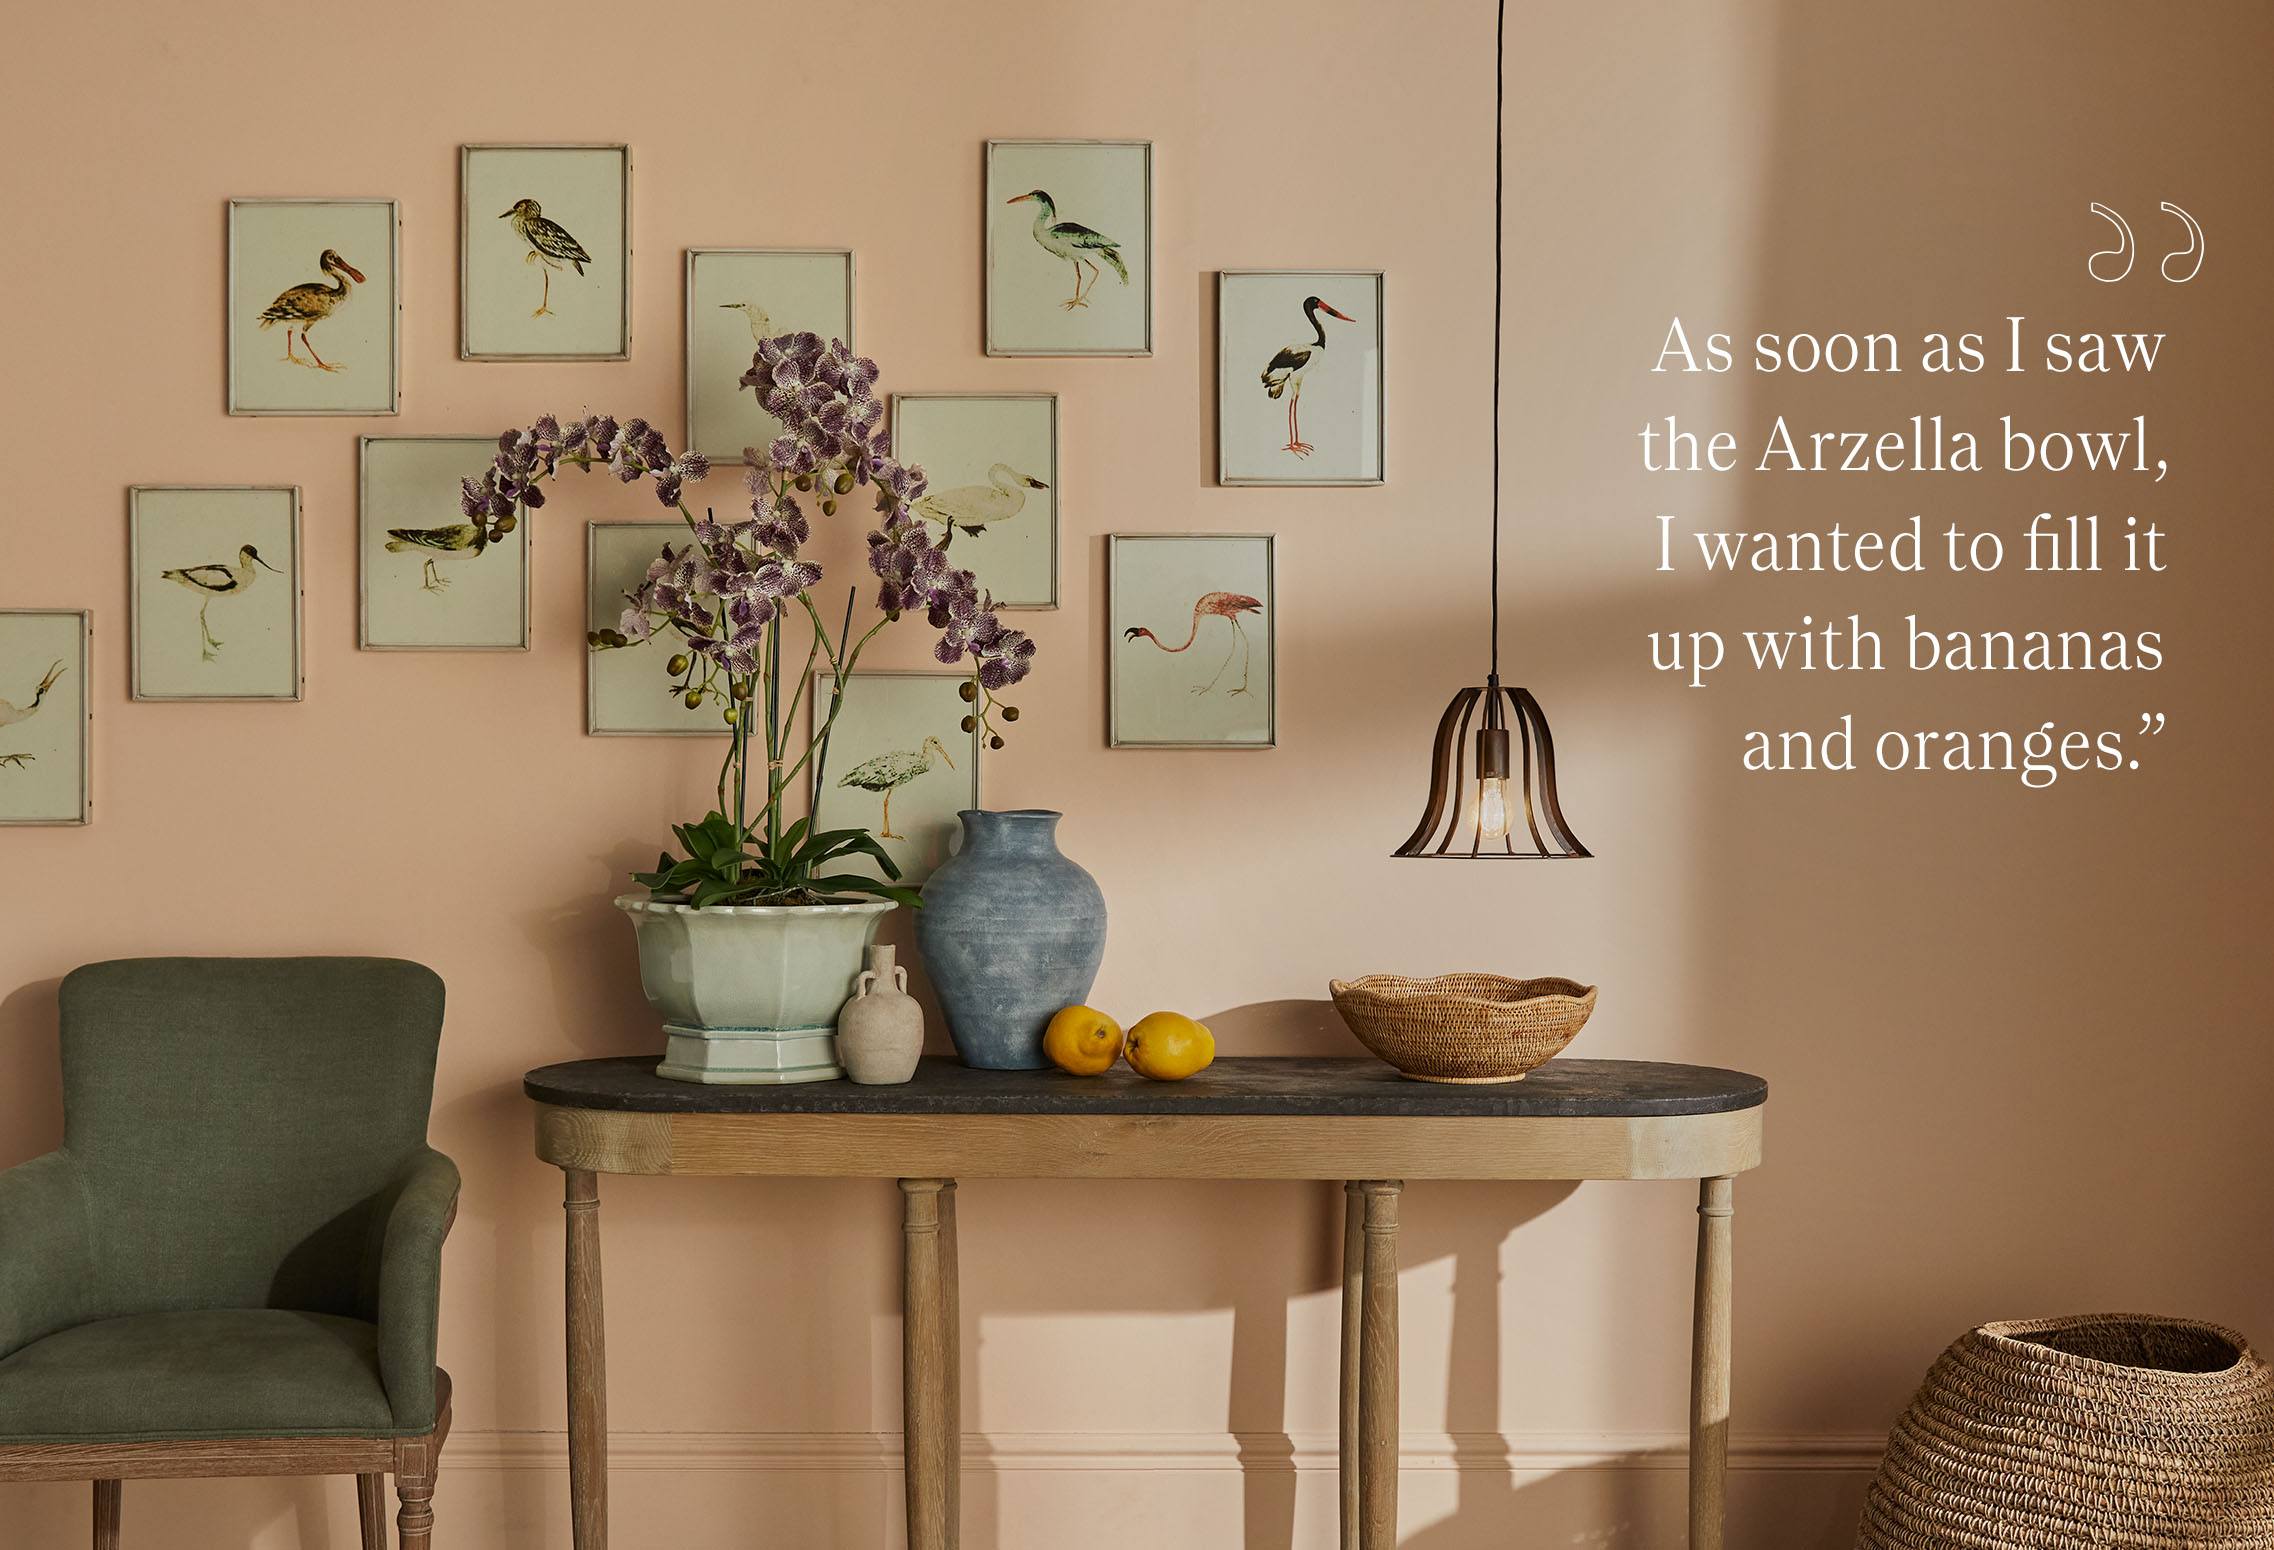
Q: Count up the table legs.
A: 6